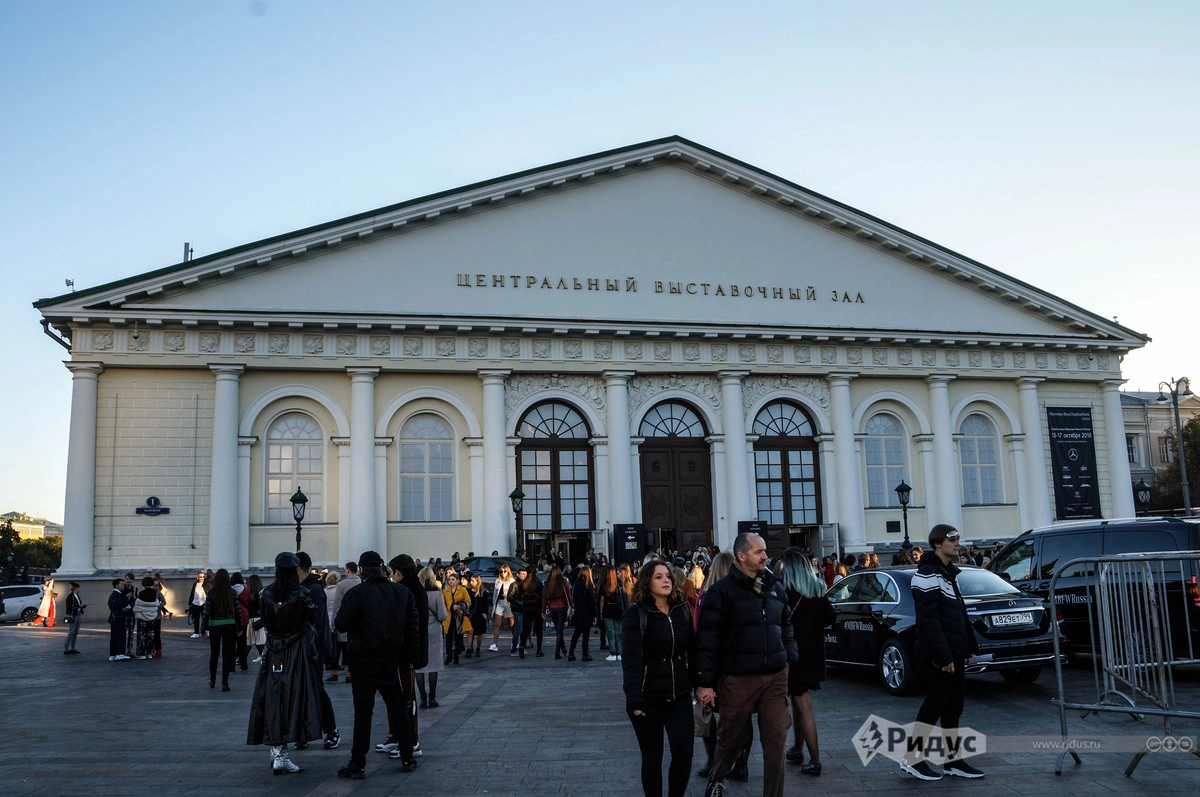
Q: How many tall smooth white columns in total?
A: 10